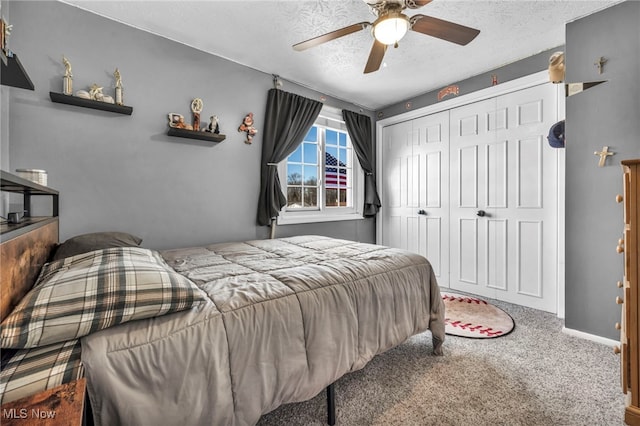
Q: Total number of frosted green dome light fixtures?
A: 0